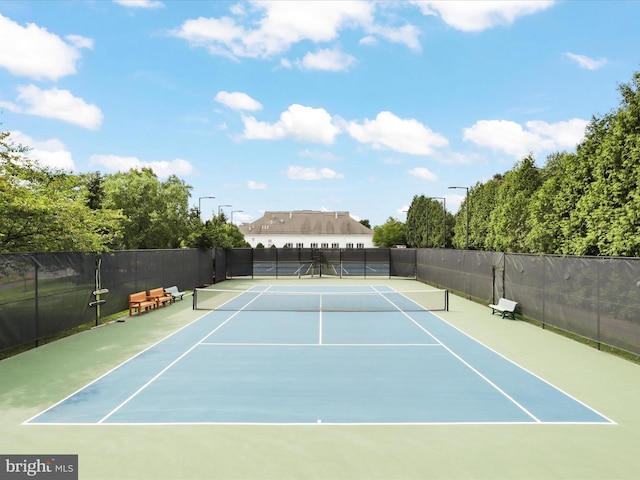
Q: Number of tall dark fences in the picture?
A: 3